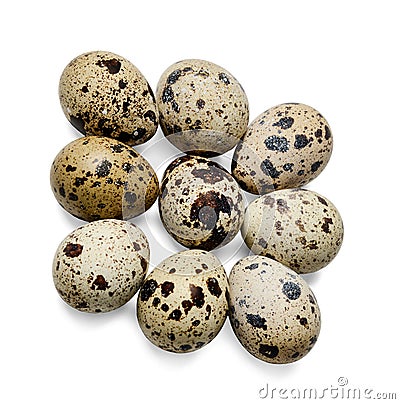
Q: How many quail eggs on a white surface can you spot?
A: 9